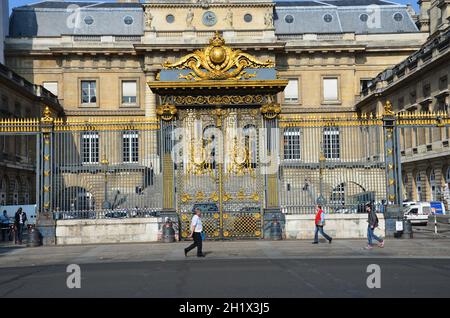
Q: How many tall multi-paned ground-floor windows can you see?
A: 4